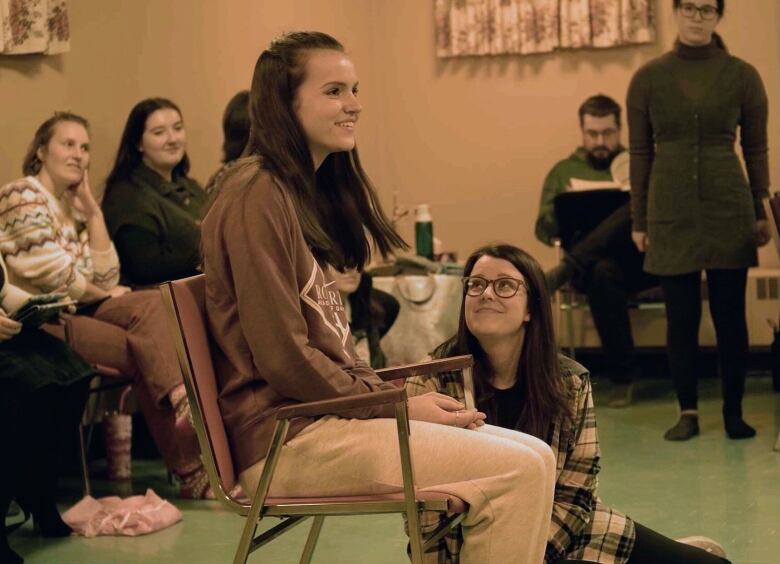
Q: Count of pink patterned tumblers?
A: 1